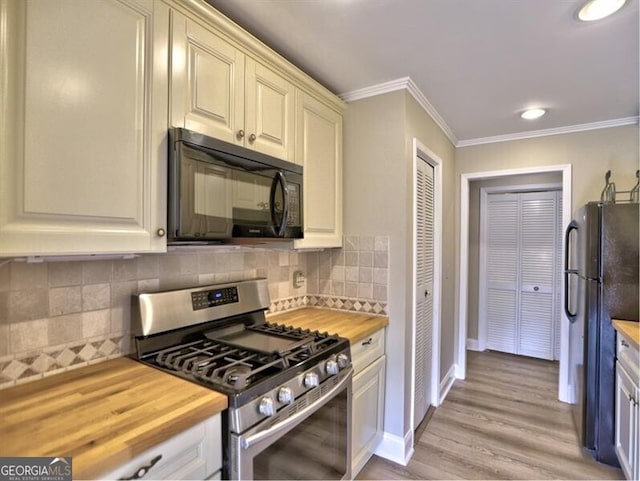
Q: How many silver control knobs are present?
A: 5